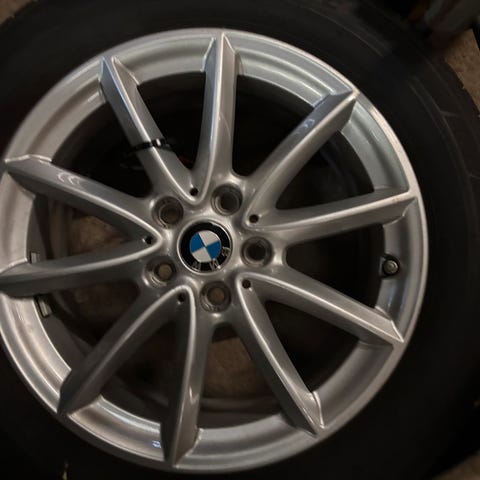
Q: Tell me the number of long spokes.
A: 10